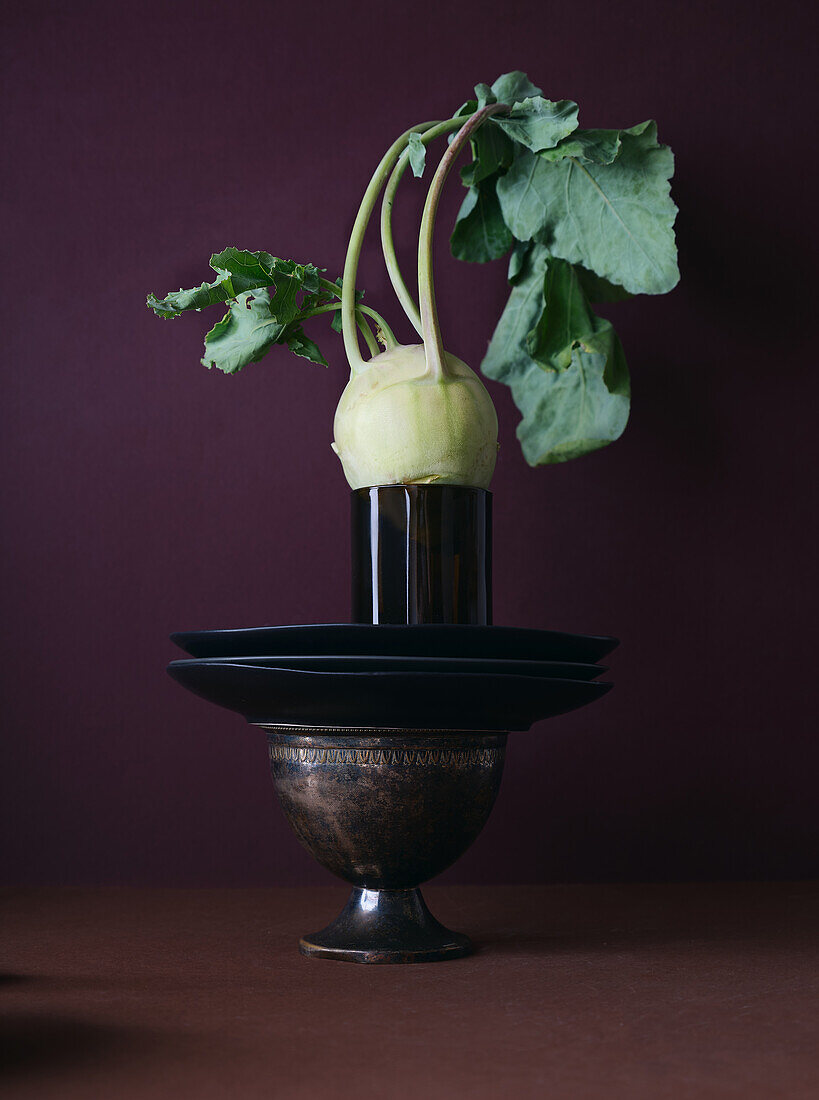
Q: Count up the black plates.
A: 3